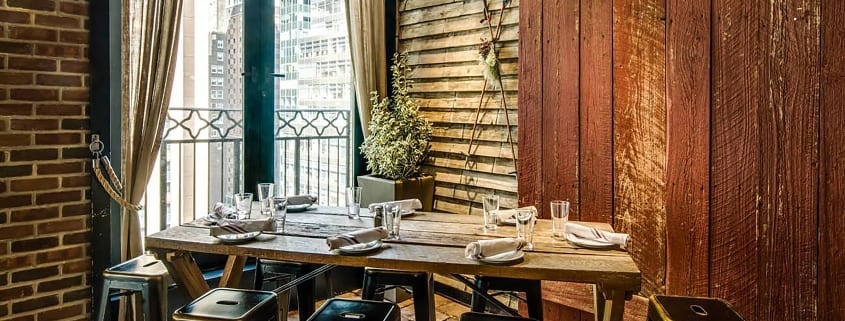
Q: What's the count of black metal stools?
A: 8